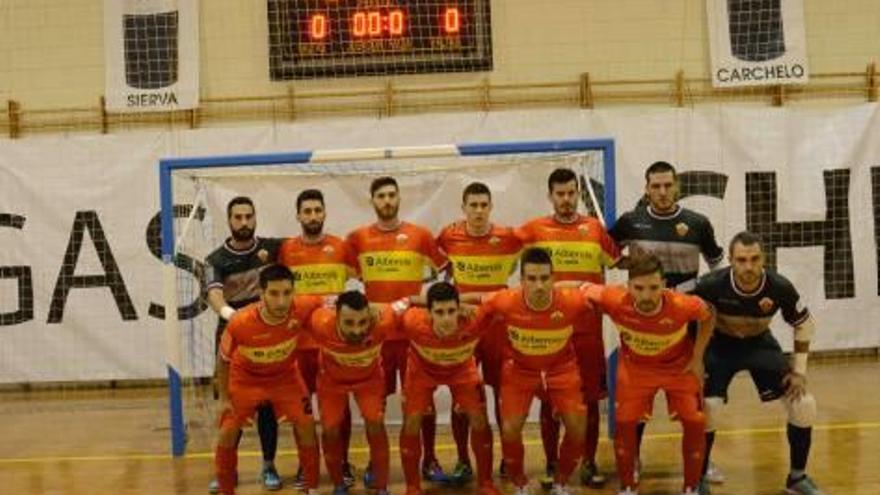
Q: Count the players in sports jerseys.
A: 12